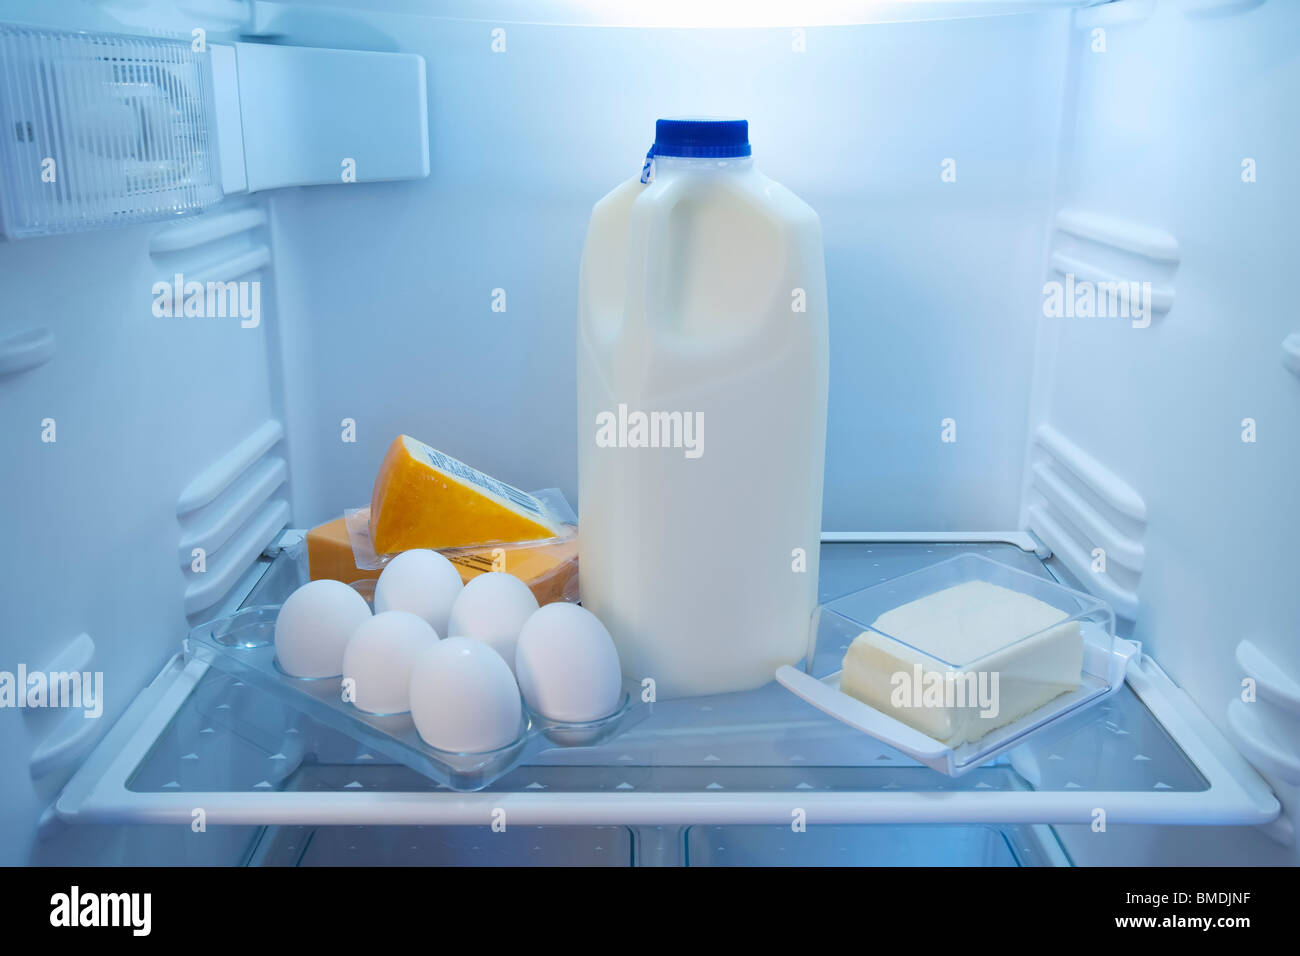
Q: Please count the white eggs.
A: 6